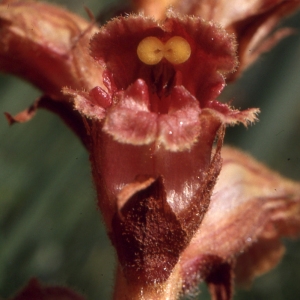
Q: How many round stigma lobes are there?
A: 2